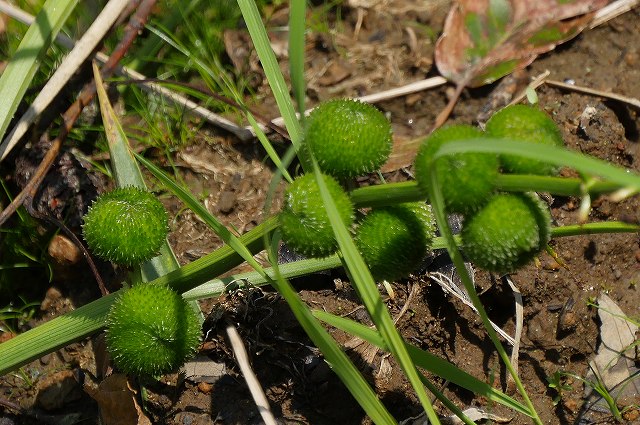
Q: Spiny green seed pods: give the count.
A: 8